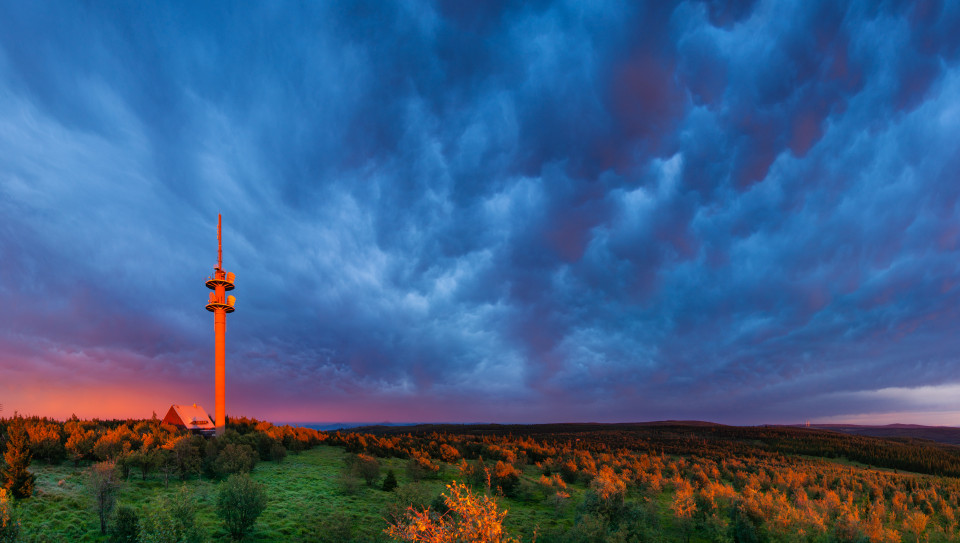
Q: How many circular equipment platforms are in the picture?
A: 2